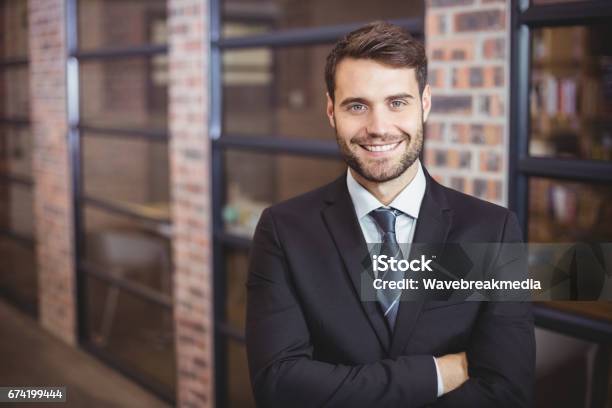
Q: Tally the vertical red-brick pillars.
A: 3